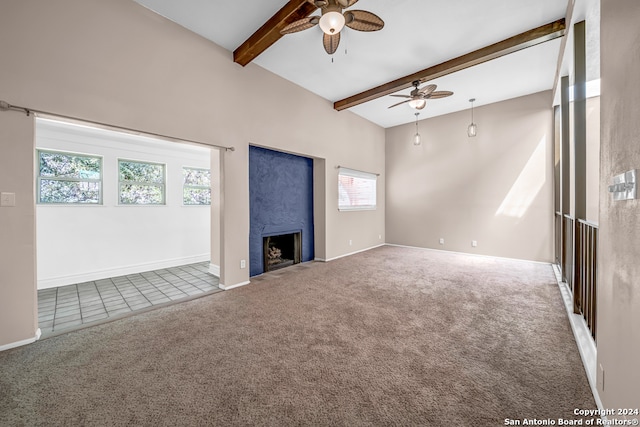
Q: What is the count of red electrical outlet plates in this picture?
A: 0